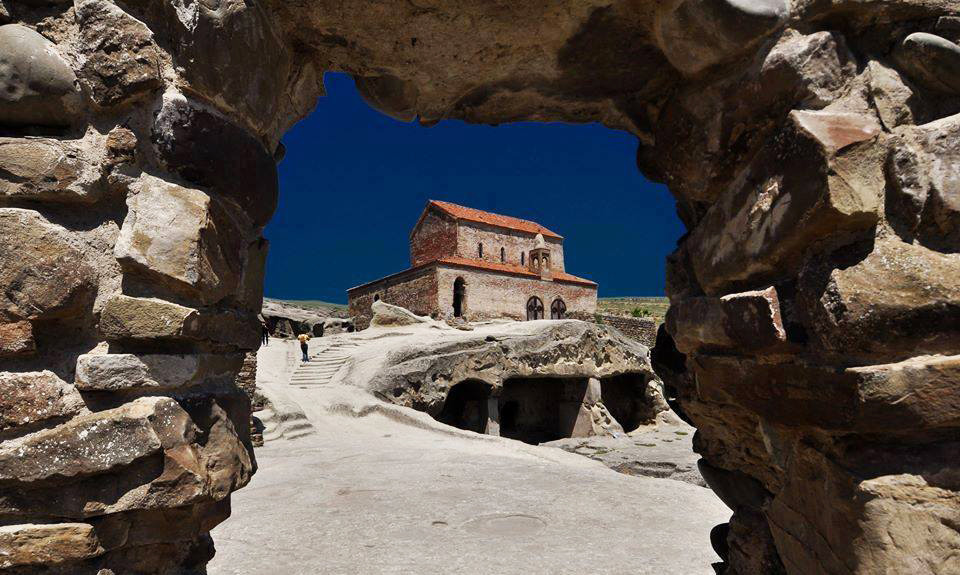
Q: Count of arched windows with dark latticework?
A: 2